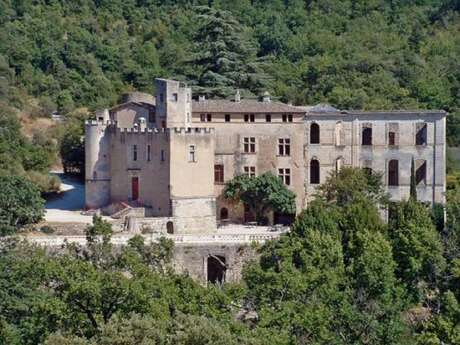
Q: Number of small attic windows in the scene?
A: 8